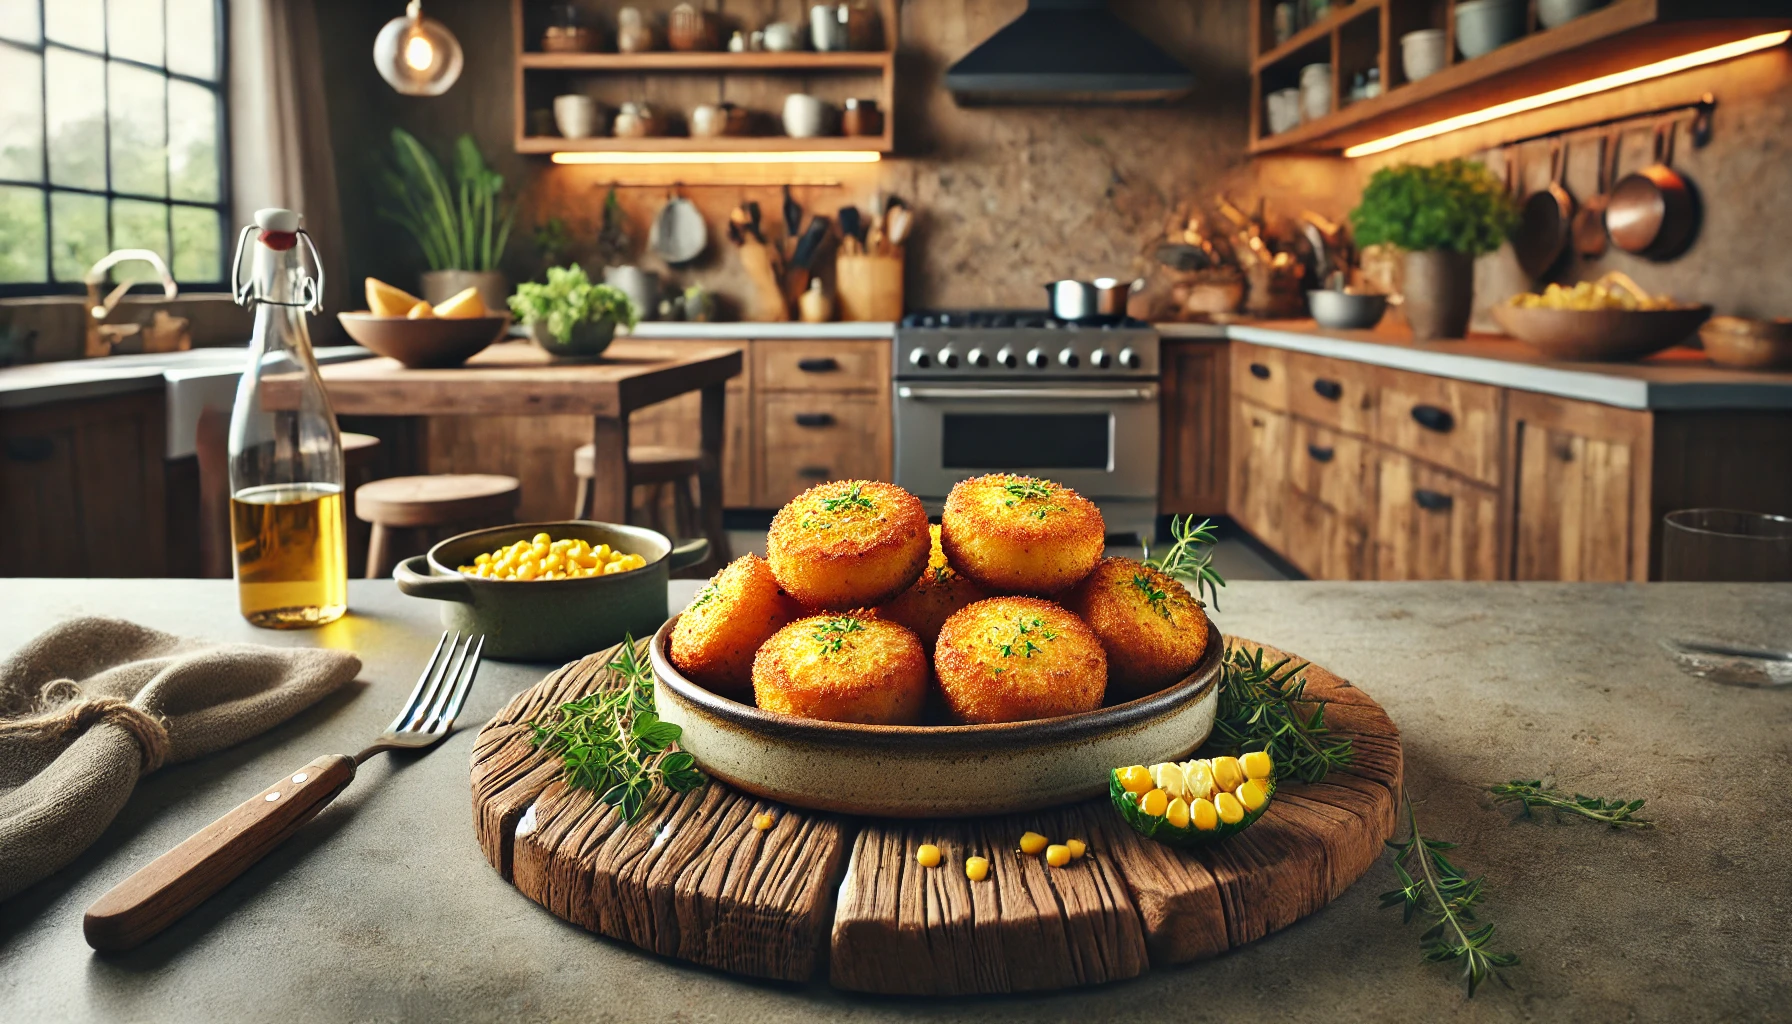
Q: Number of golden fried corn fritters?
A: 7